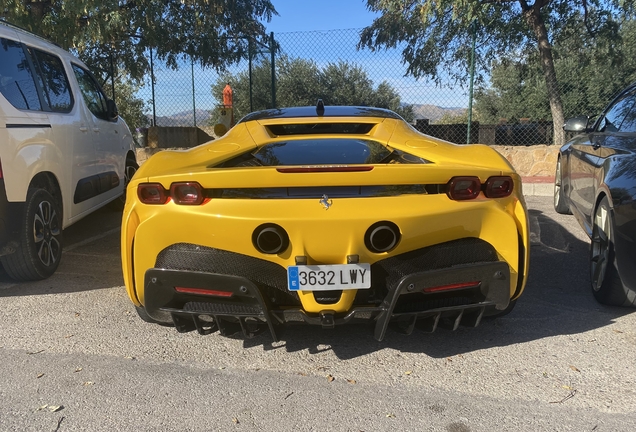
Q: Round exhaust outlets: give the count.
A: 2